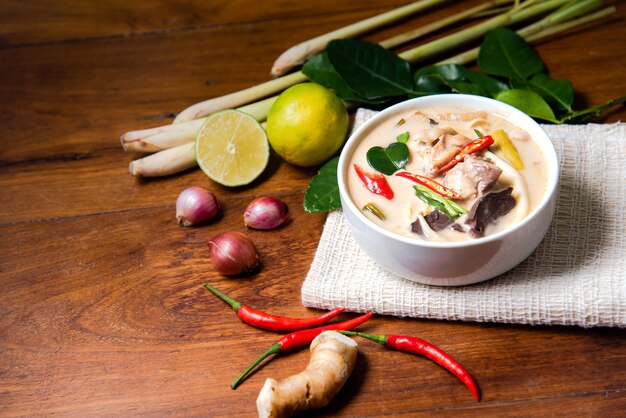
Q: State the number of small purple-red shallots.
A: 3